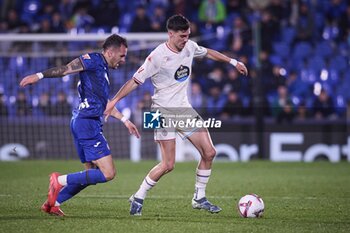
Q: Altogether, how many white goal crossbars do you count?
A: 1